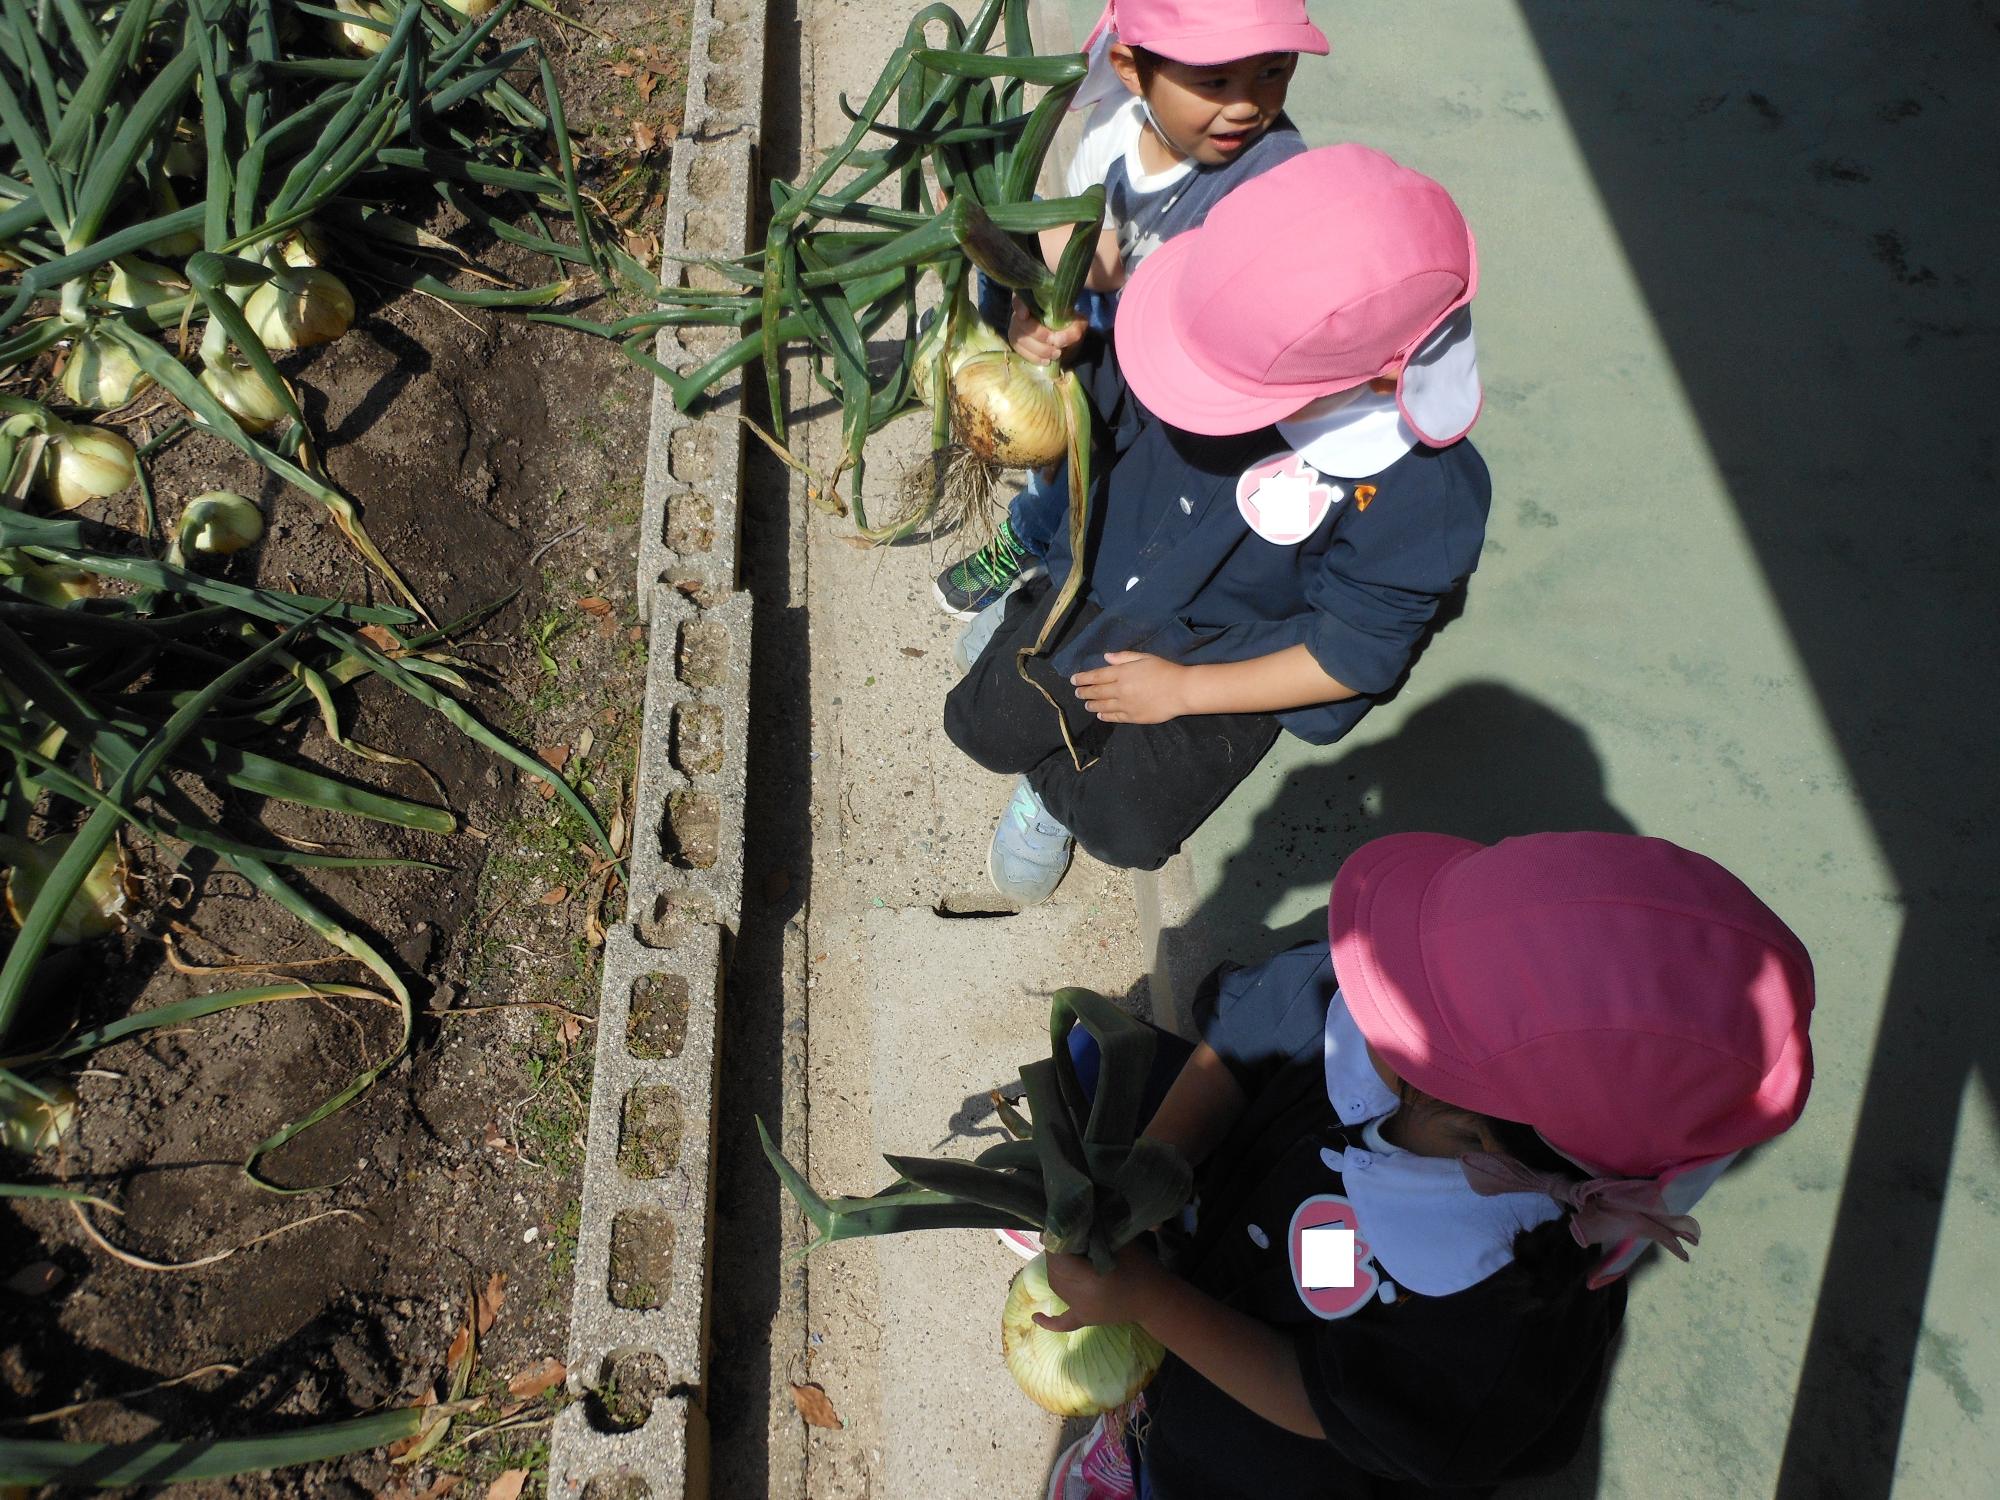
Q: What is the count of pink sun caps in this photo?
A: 3